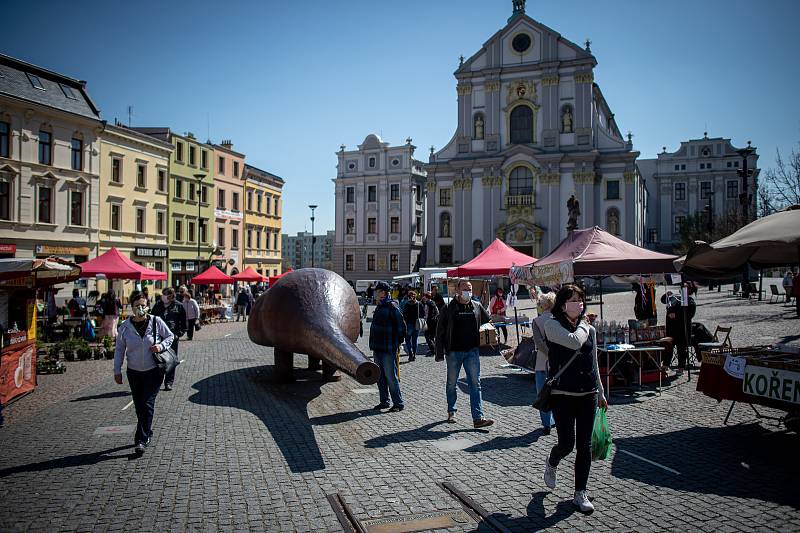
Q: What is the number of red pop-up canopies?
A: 5